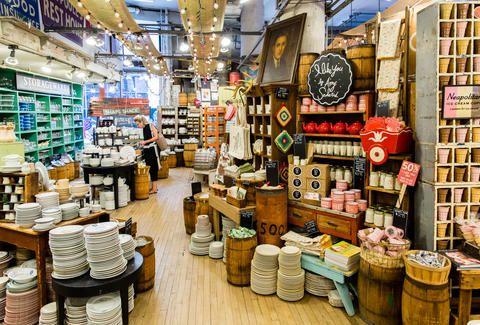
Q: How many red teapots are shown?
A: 4